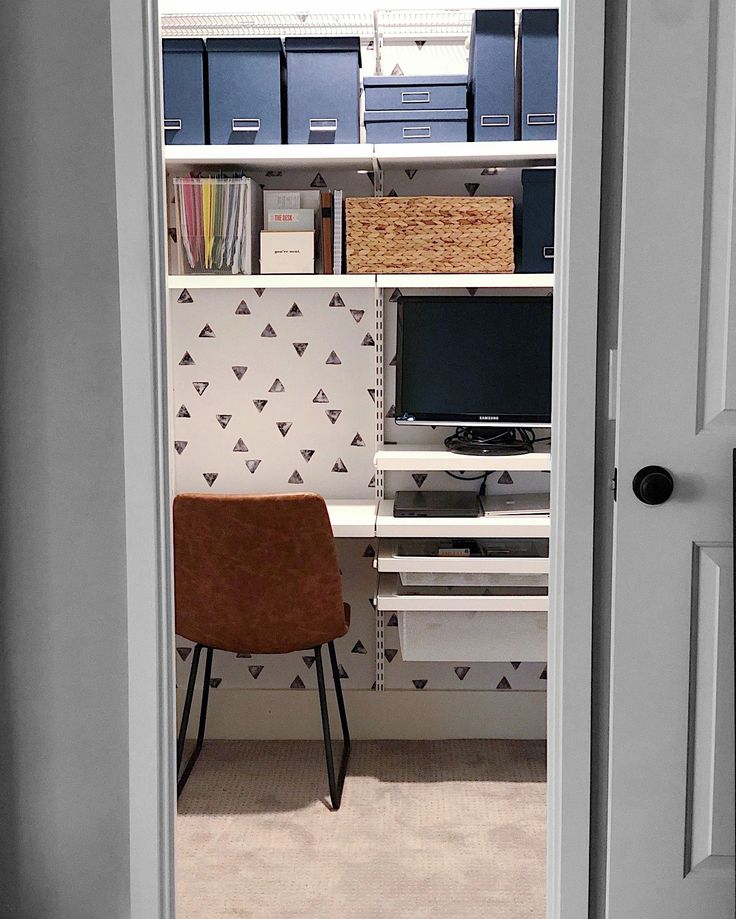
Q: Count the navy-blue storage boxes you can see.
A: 8